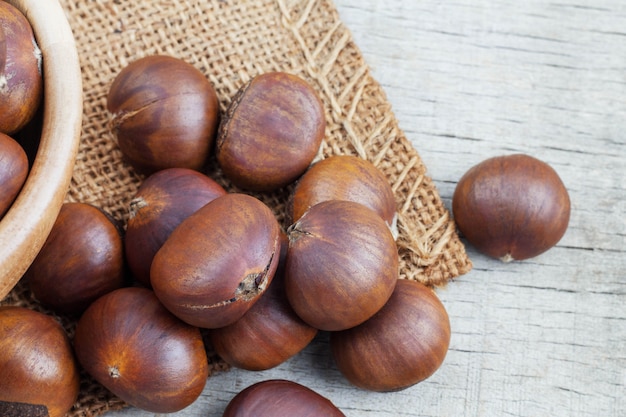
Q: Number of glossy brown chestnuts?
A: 15